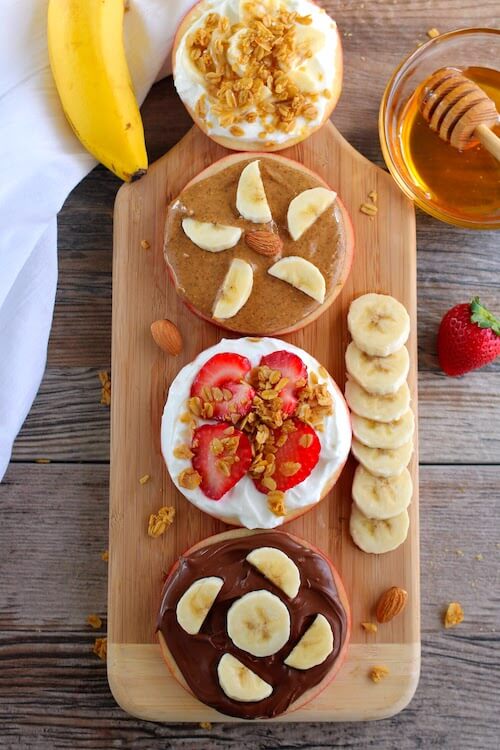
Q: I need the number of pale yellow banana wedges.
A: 9